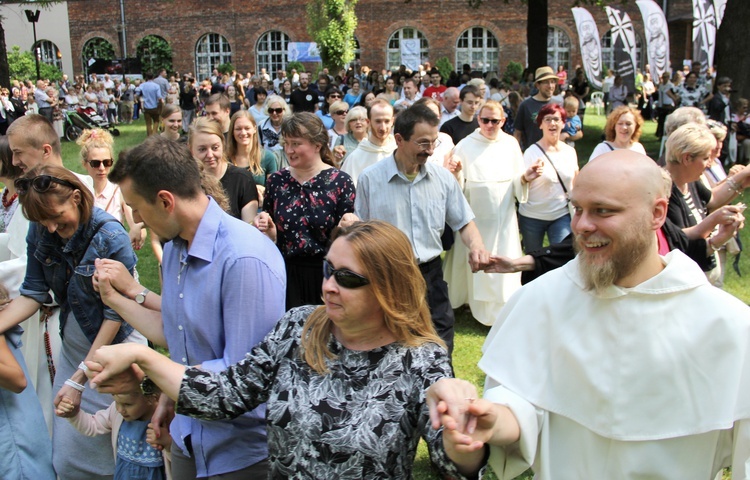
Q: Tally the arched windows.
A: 10